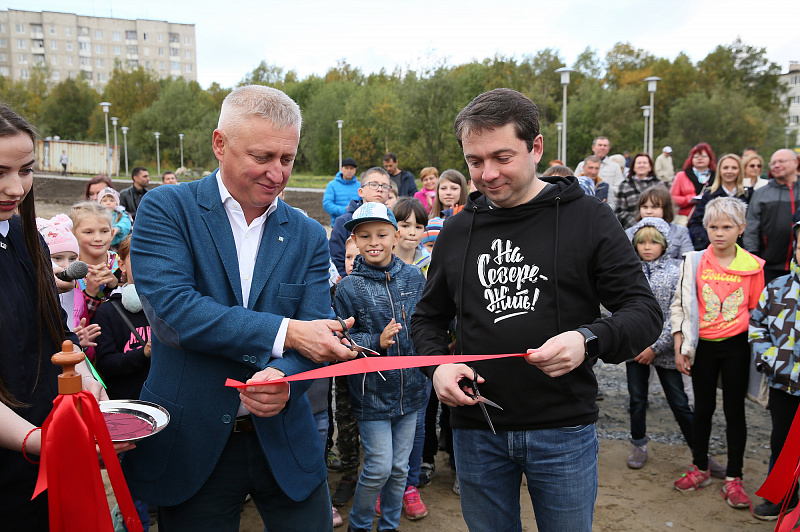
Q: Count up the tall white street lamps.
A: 10